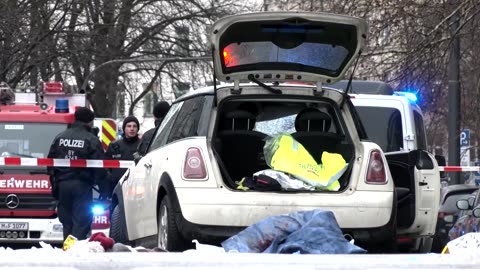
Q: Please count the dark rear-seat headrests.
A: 2